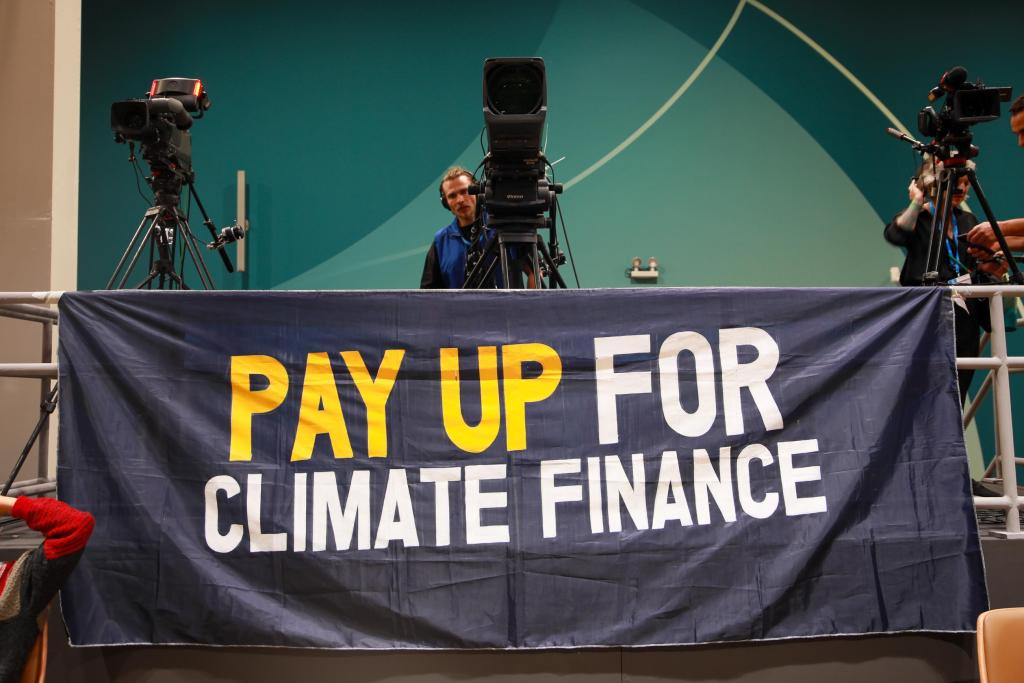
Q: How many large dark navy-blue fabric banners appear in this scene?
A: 1